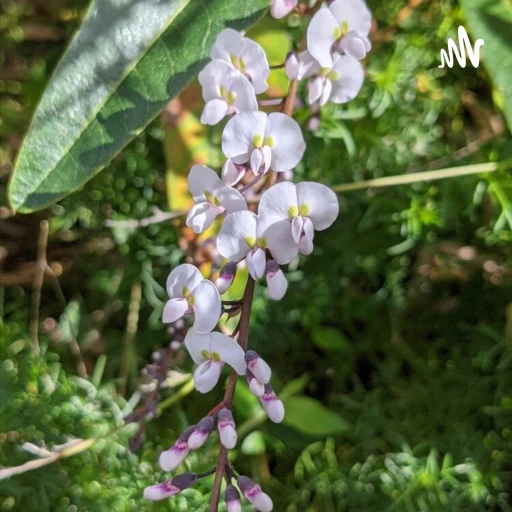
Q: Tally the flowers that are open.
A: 10